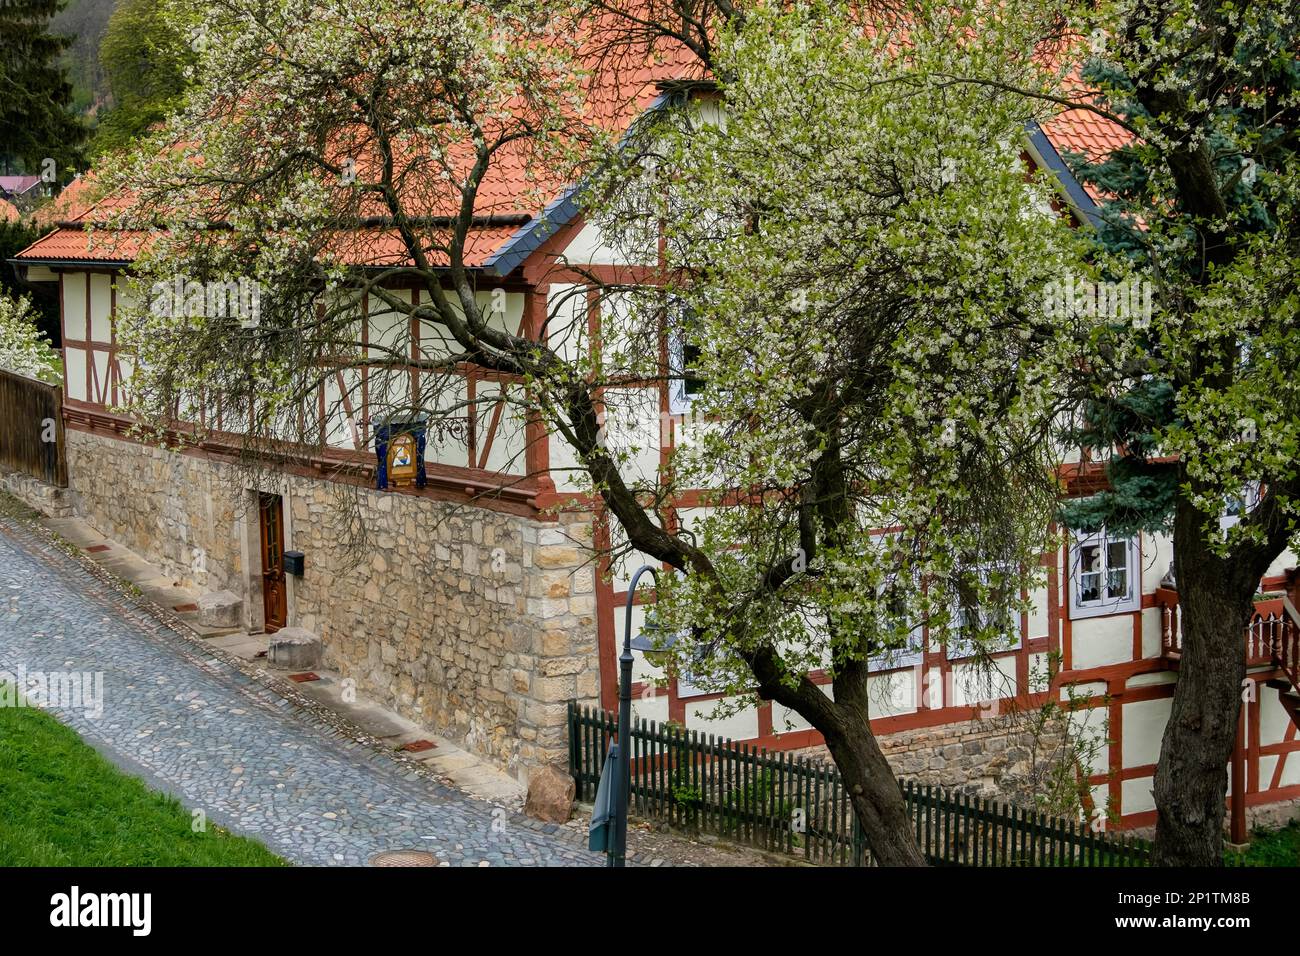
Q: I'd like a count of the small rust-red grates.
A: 4